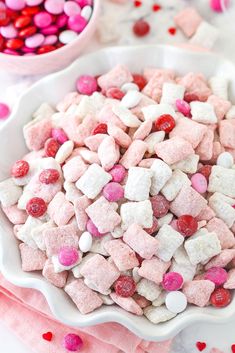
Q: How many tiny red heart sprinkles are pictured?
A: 6